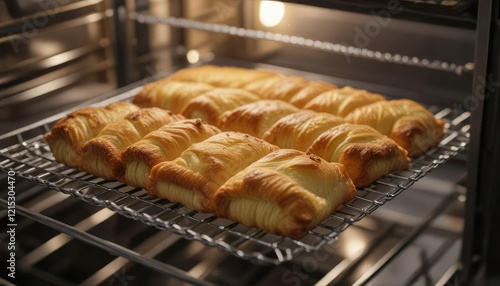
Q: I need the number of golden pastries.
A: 15